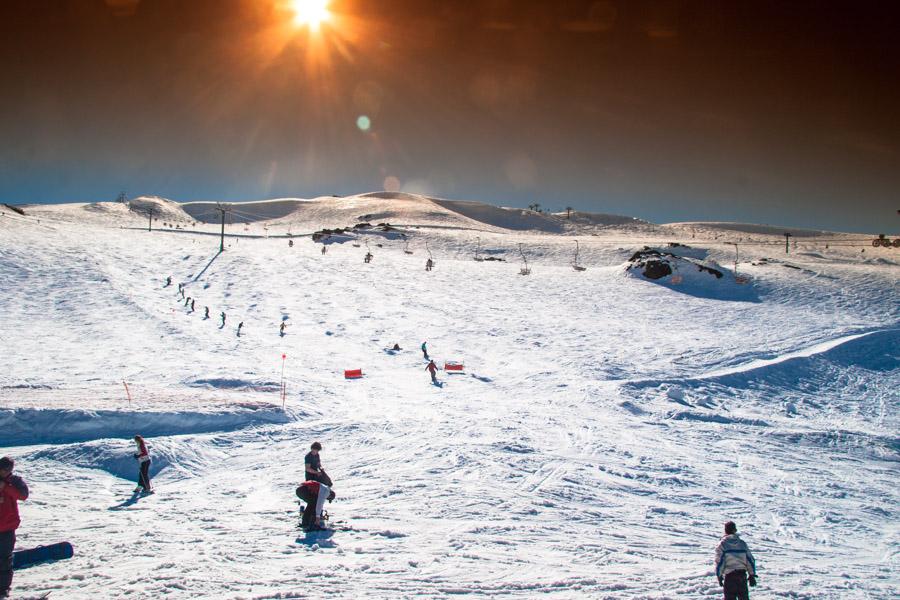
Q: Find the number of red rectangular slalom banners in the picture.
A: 2